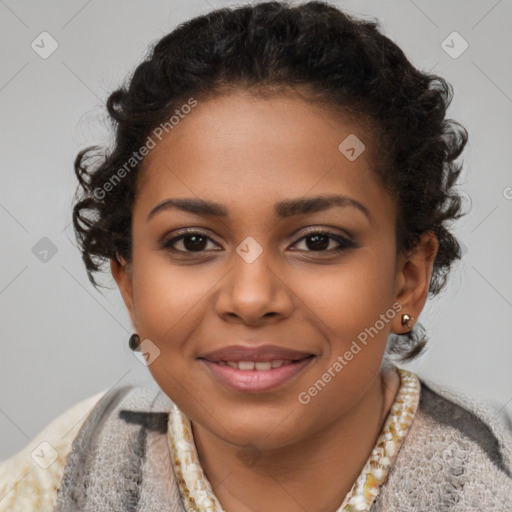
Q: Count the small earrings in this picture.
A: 2